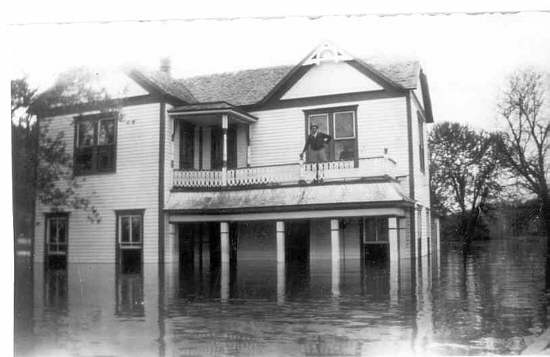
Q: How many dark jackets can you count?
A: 1